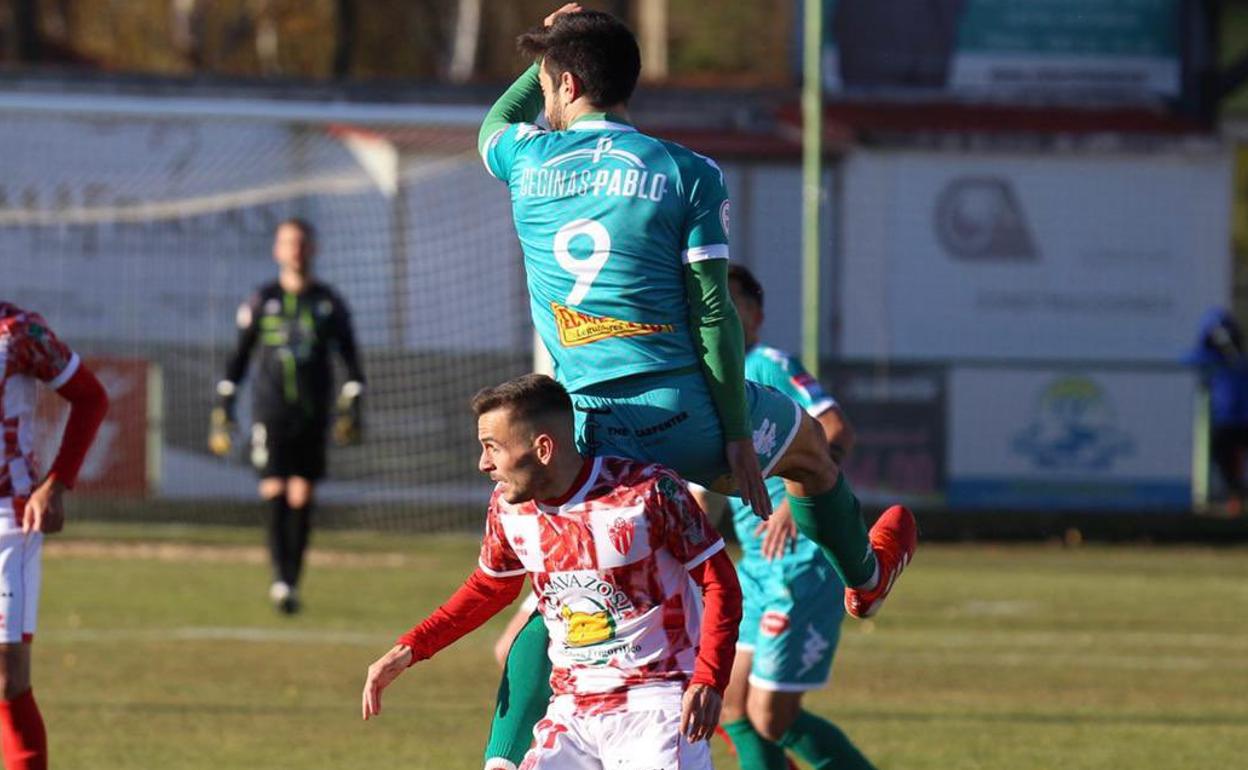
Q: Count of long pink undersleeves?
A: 0